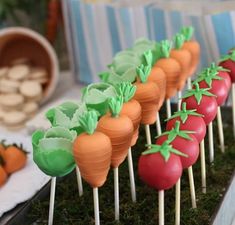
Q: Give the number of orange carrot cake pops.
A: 8